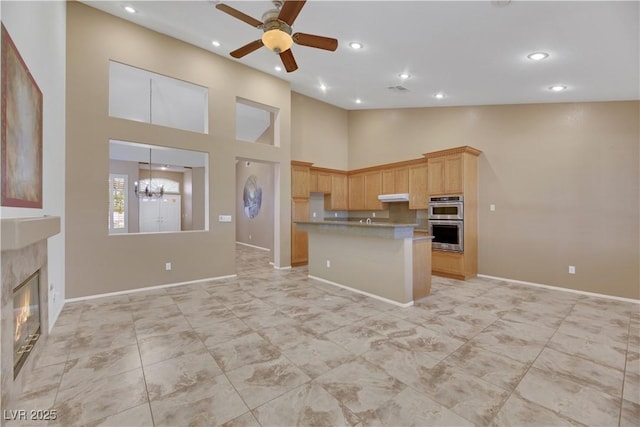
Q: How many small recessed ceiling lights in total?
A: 10